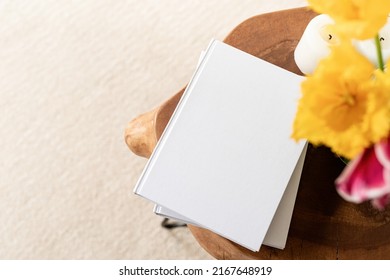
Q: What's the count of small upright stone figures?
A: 0